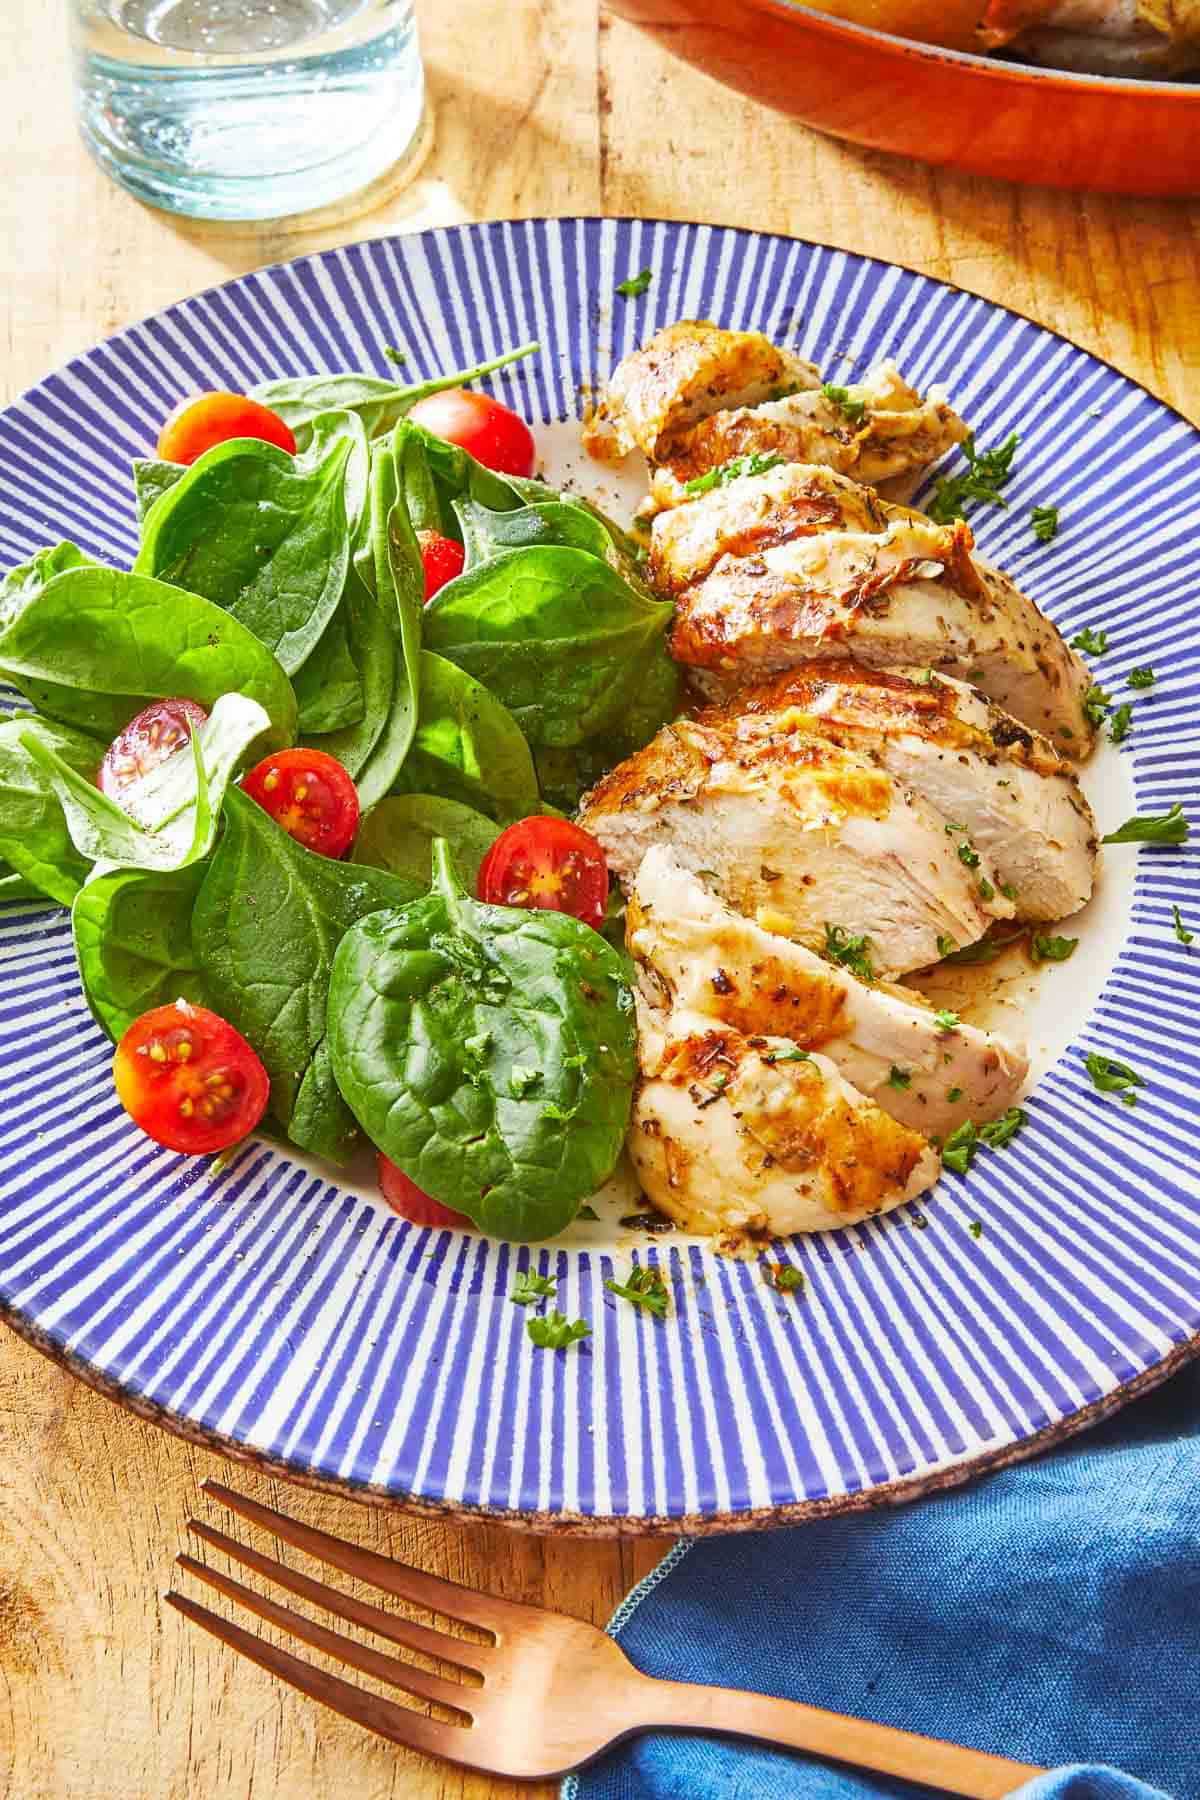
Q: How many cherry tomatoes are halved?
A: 4